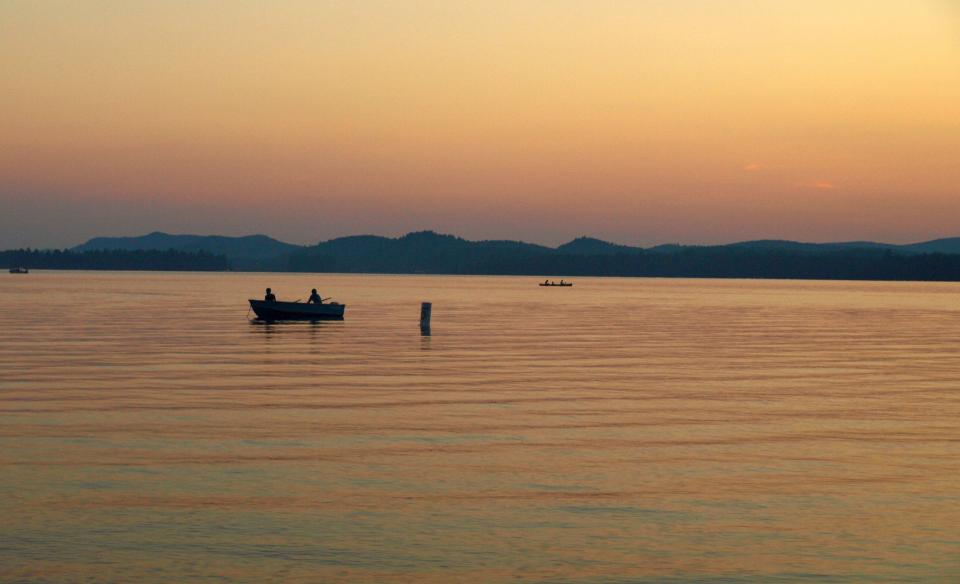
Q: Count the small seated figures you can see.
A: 5